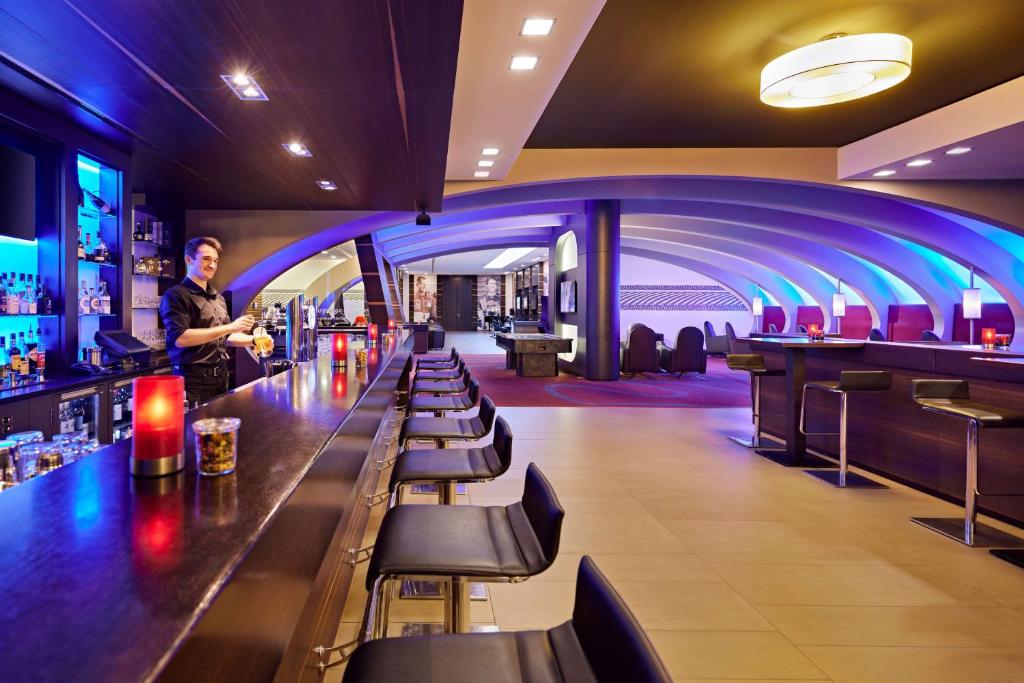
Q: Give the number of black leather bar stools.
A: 12